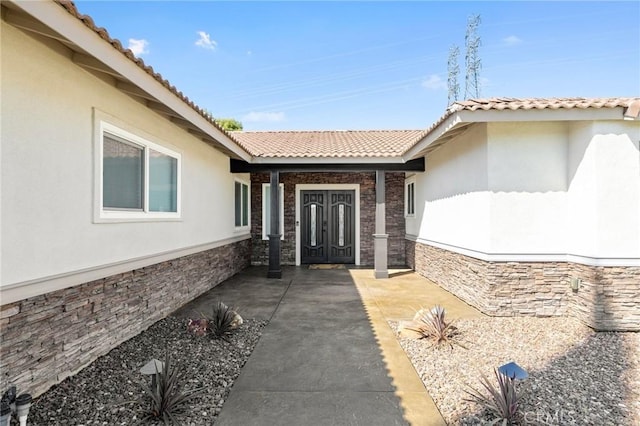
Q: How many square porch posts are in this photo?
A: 2